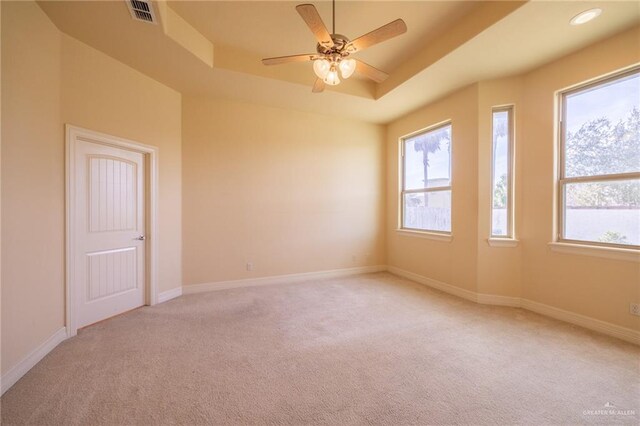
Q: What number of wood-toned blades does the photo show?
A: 5